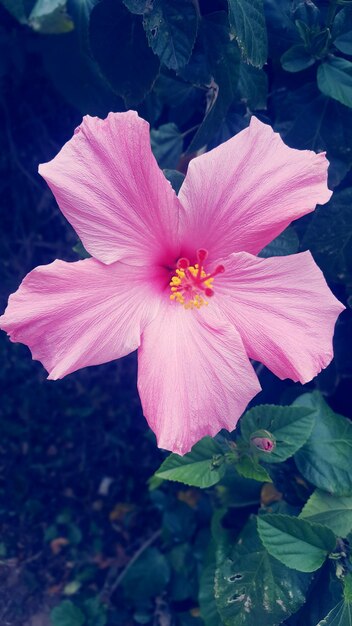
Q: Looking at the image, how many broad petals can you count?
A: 5